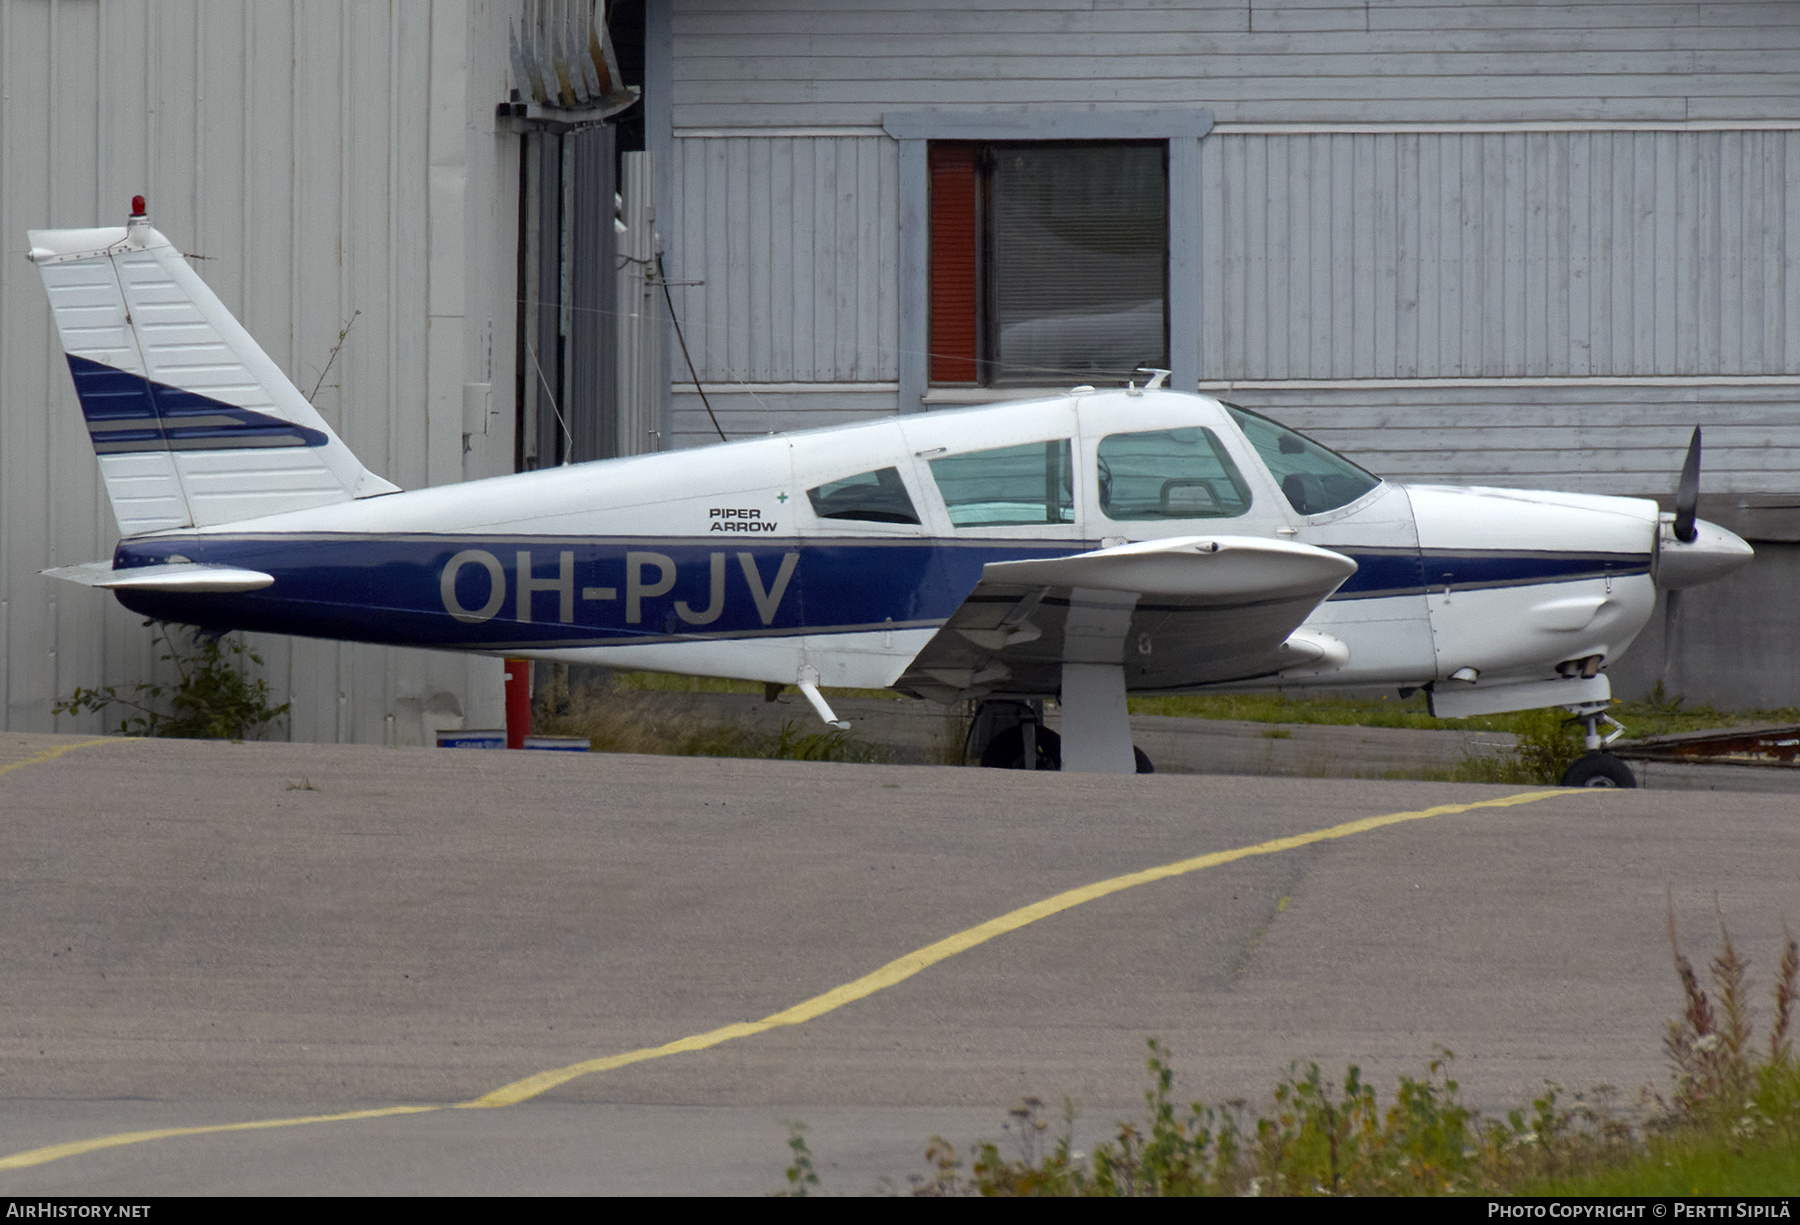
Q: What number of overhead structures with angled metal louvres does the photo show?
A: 1